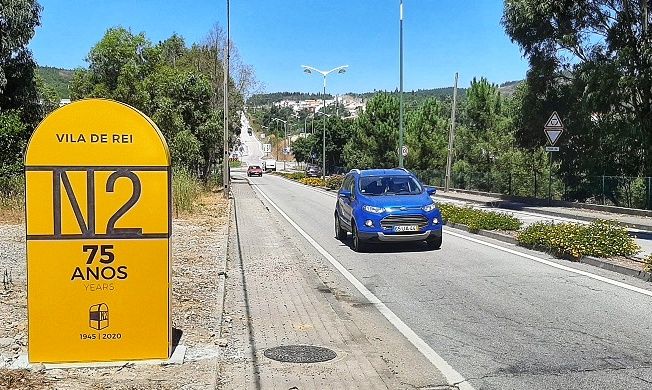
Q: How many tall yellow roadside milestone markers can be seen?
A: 1